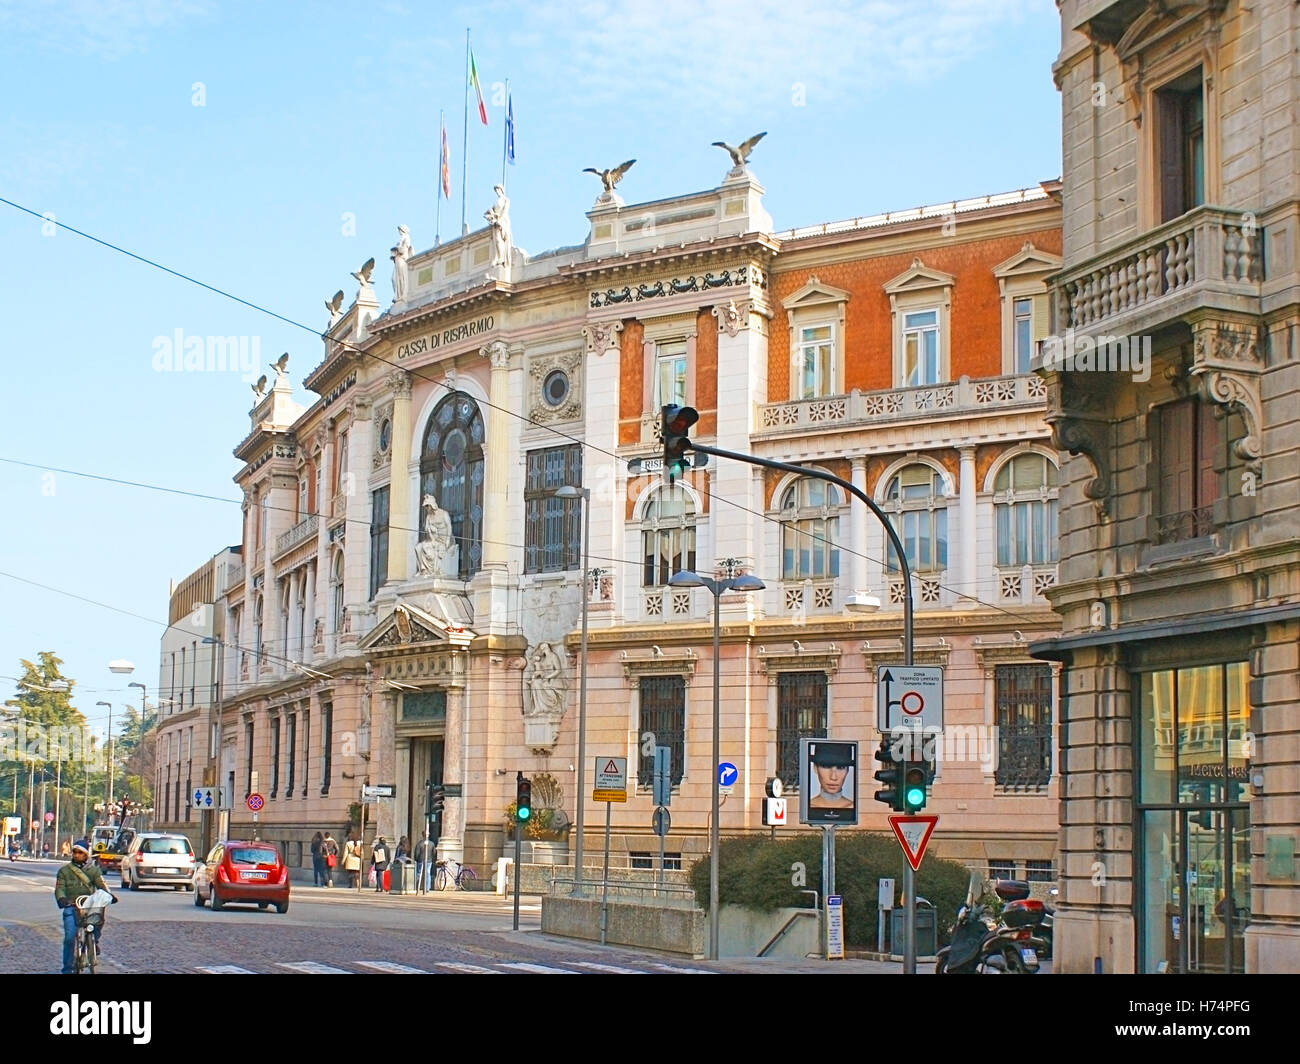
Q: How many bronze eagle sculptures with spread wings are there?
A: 6